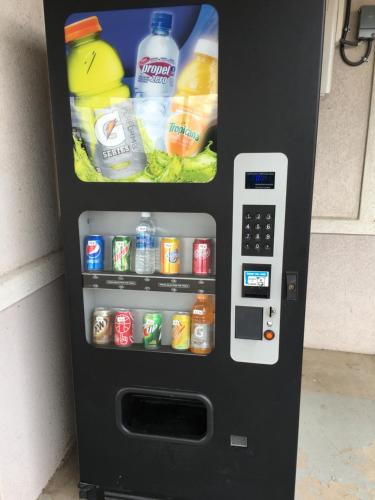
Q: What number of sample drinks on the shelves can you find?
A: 10